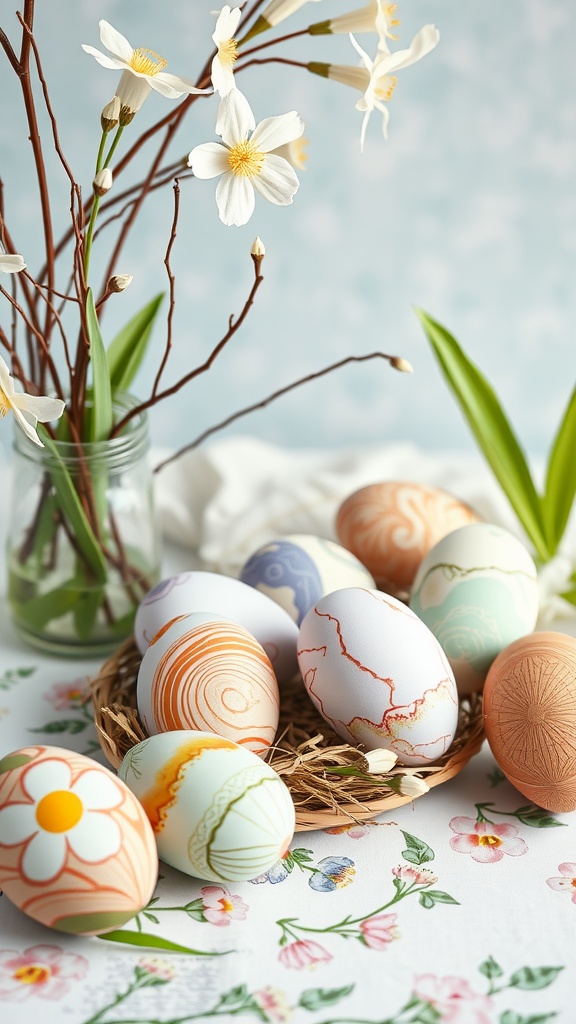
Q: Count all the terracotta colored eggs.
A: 2